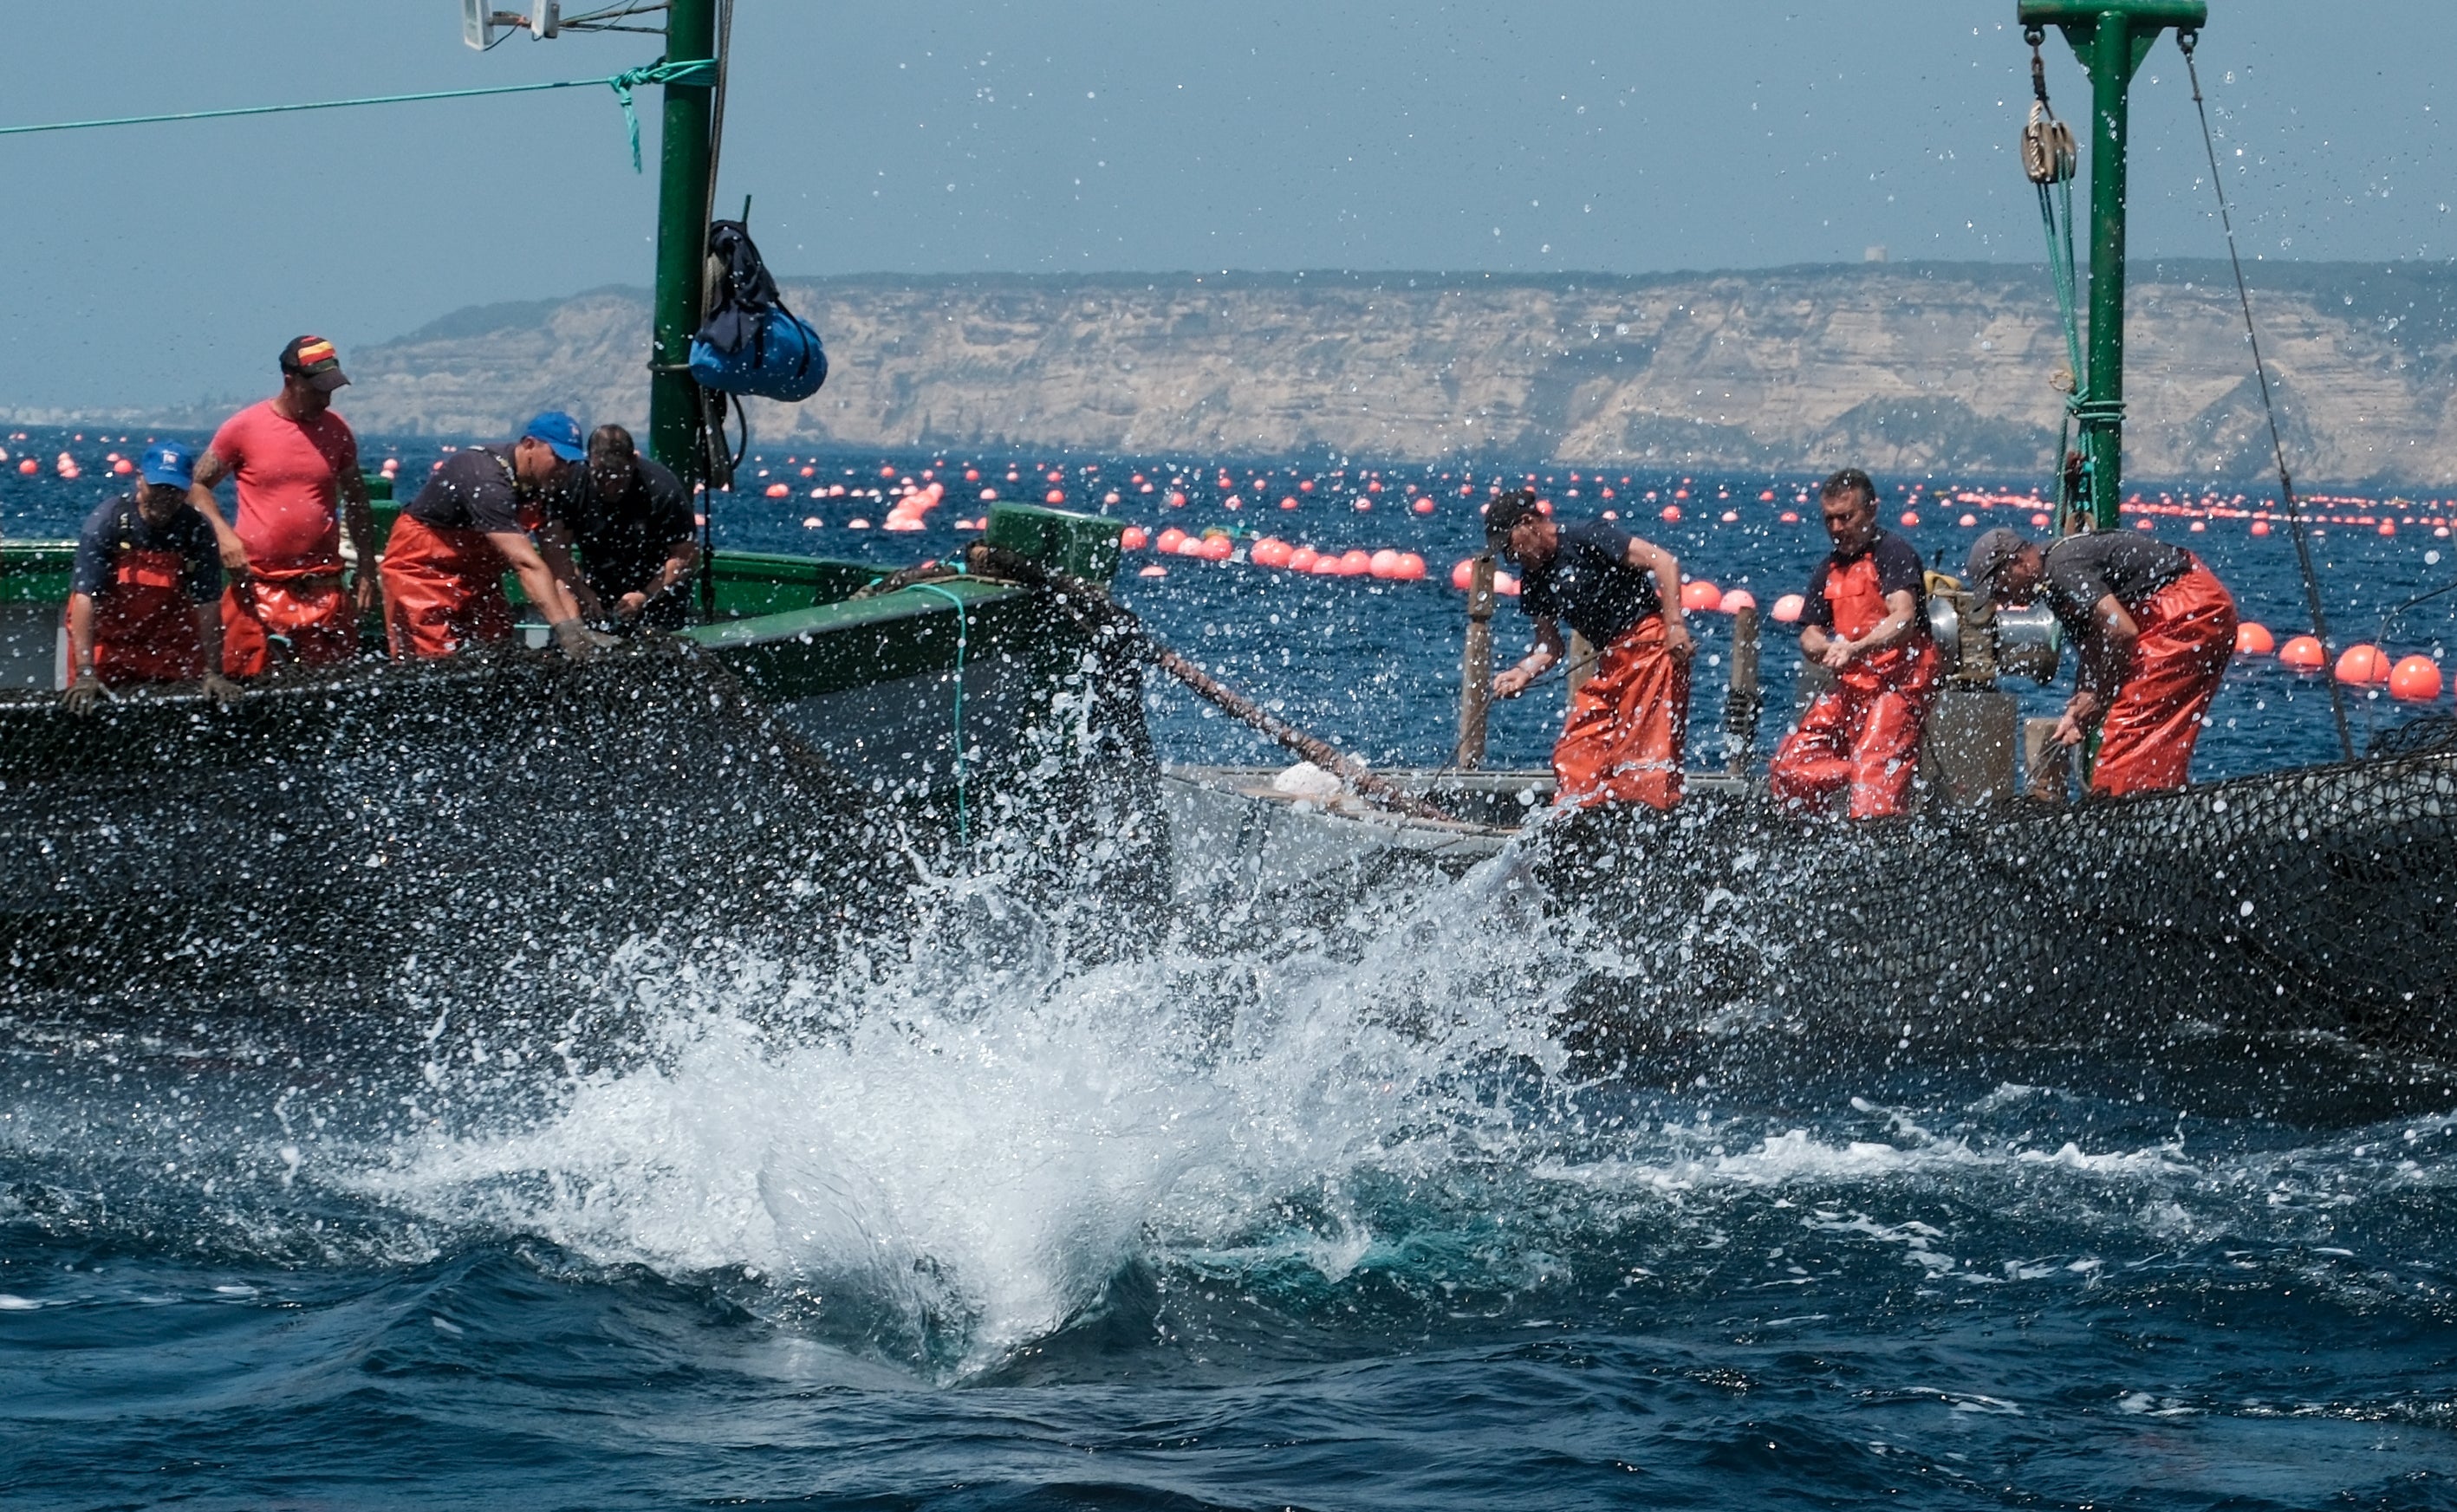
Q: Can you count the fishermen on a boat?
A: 7